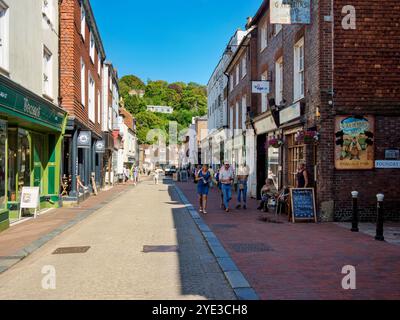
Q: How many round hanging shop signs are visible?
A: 2